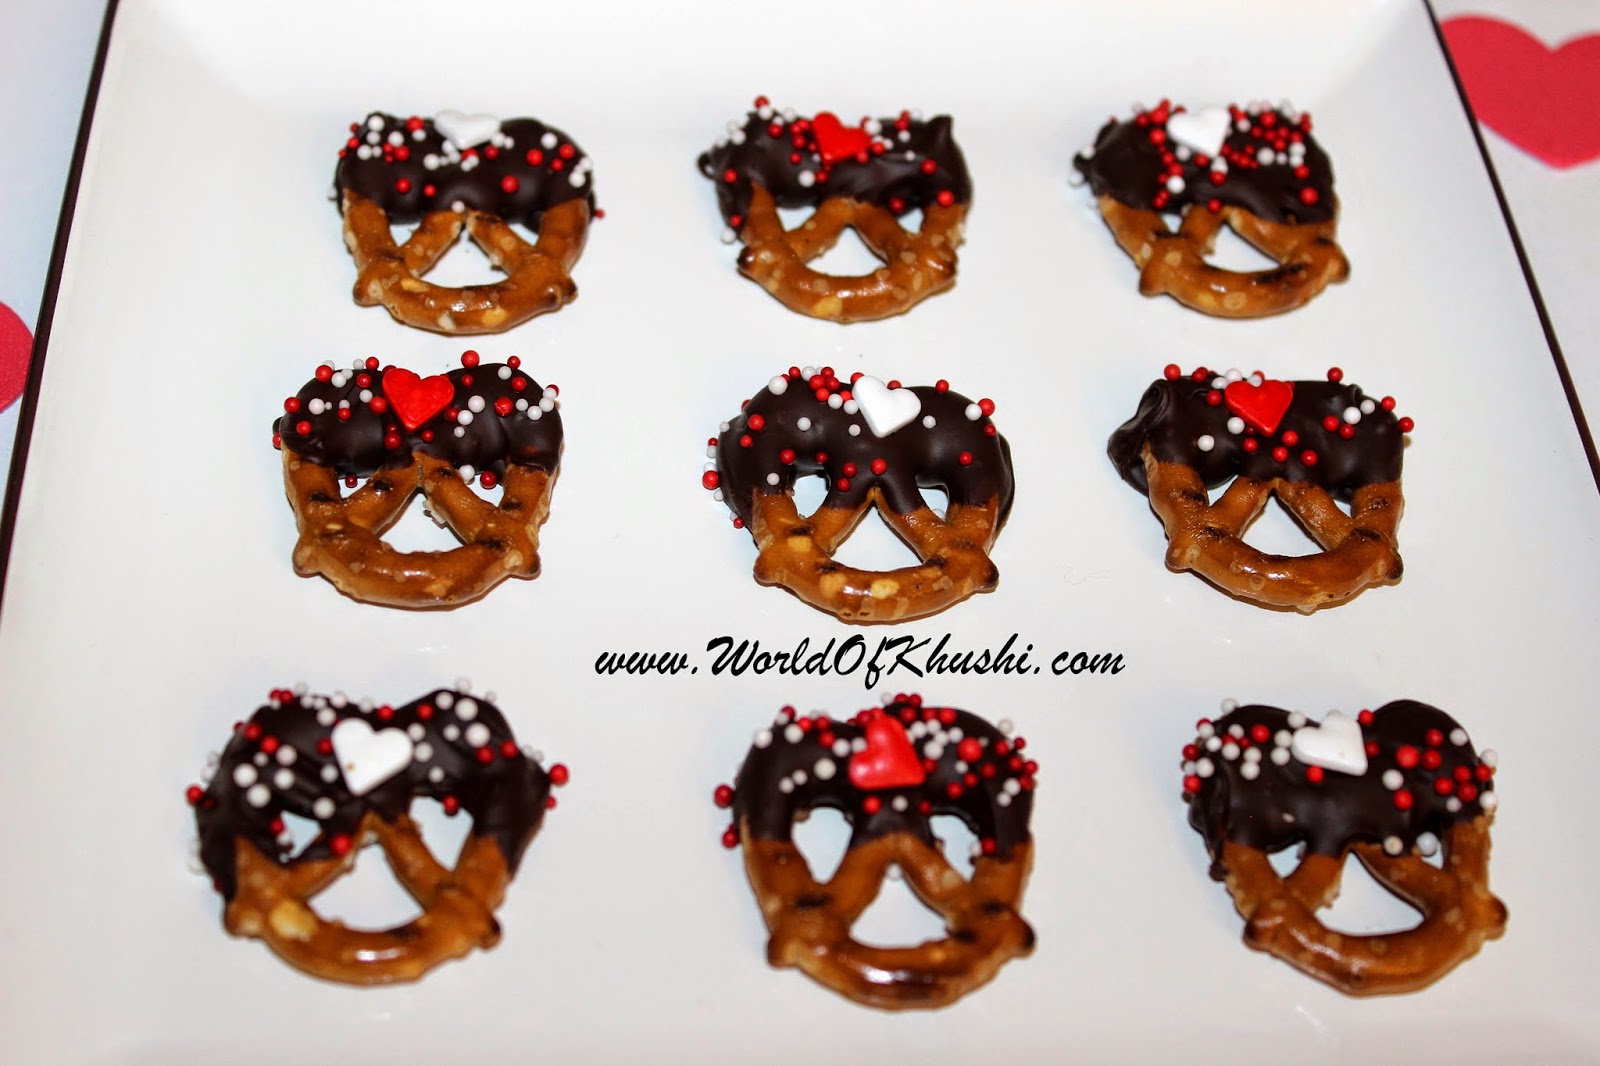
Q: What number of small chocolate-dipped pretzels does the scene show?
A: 9